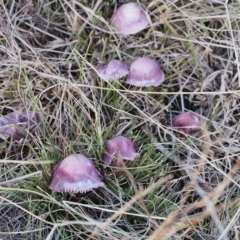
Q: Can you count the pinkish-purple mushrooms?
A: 7